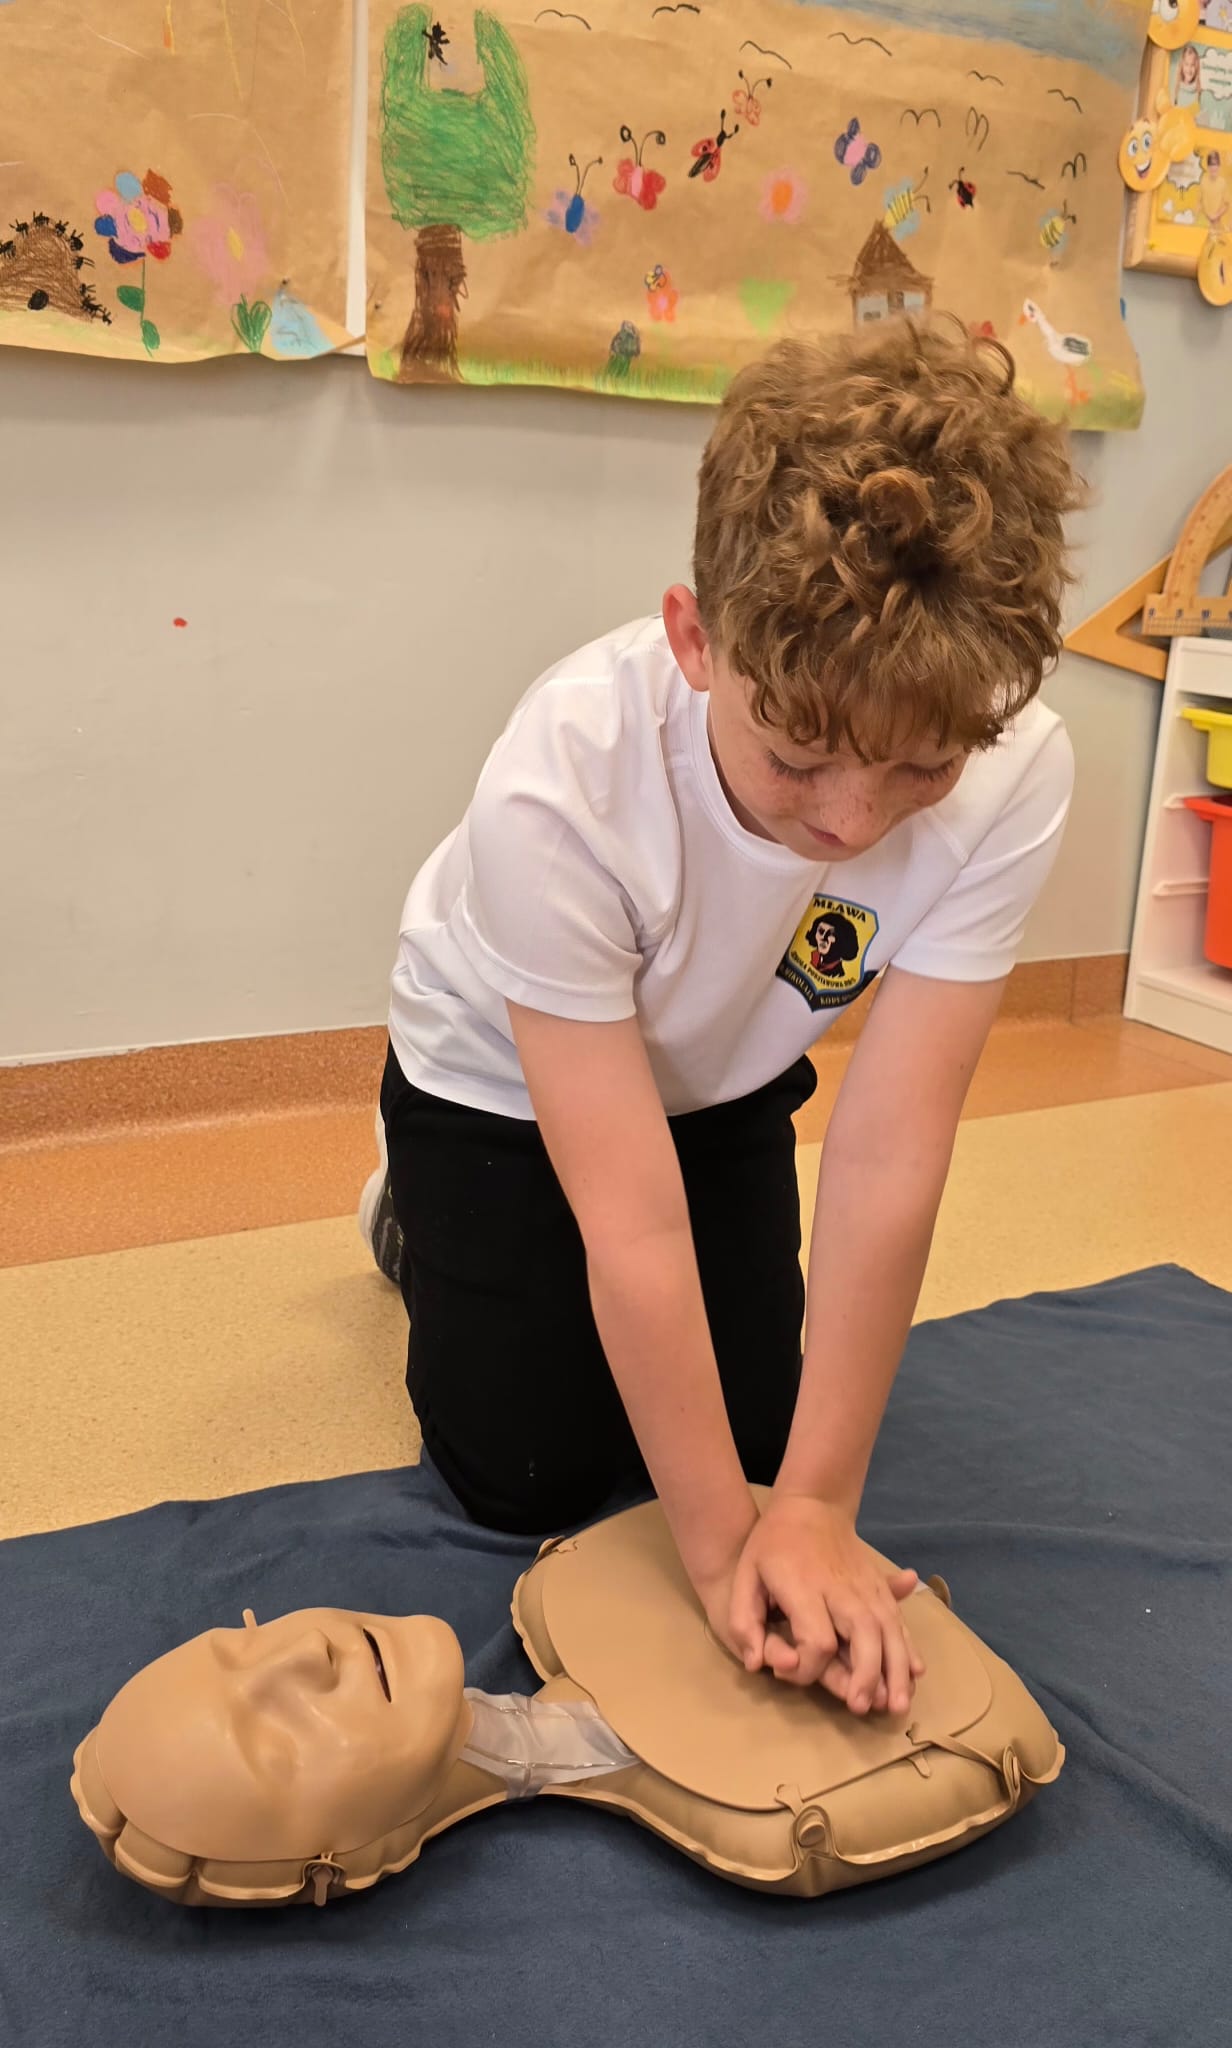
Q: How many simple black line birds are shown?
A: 10